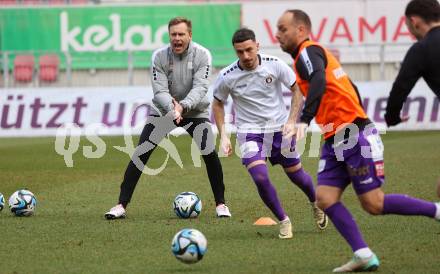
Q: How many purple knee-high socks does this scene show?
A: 4